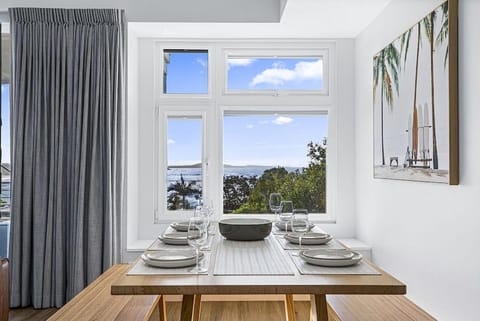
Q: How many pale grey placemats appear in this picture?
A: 6